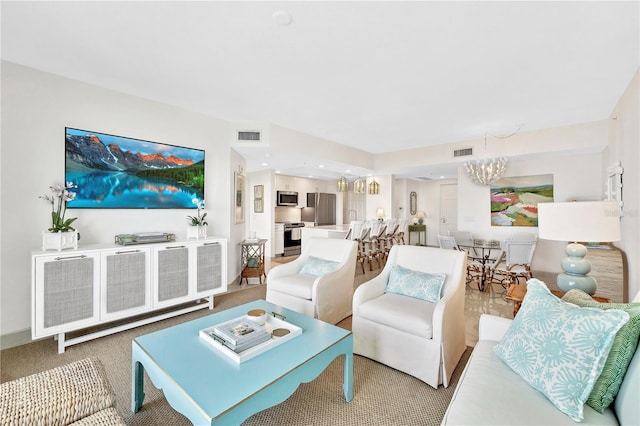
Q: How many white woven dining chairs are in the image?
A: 4